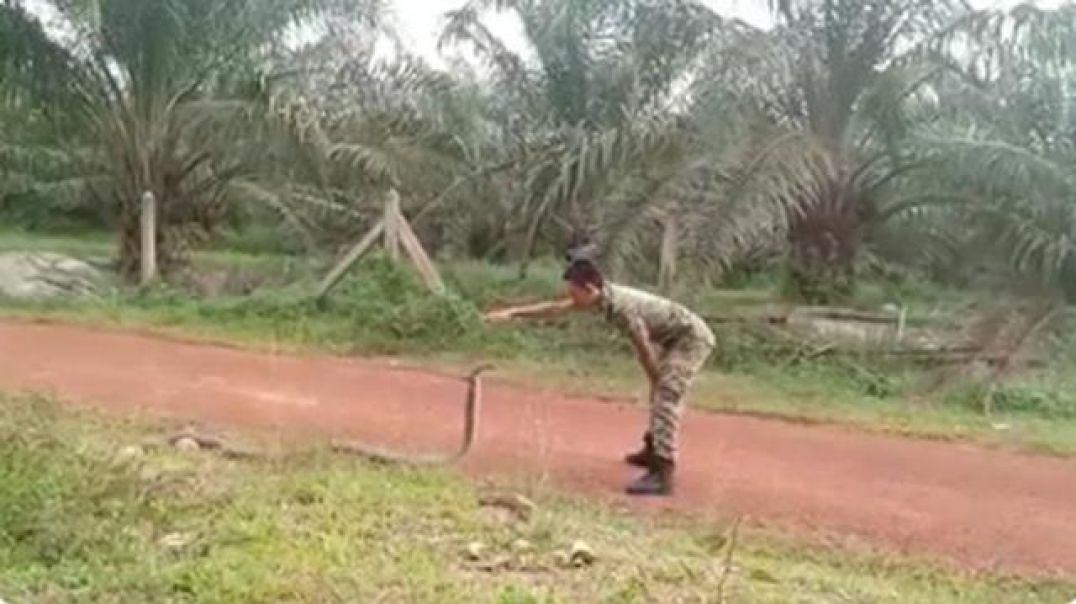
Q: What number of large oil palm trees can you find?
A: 3